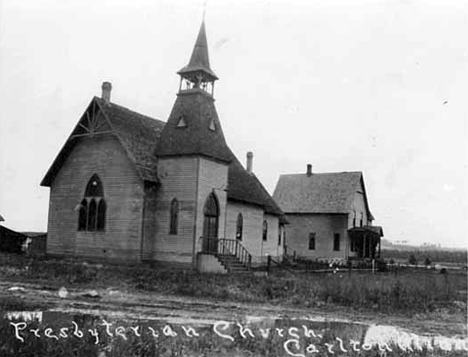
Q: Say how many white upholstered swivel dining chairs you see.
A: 0